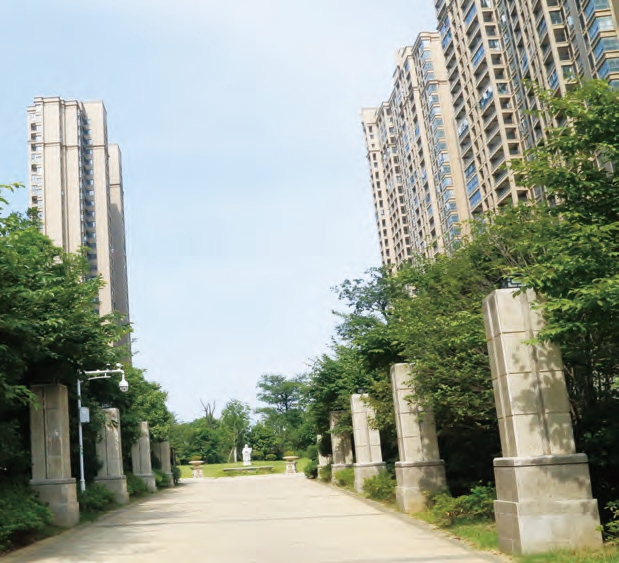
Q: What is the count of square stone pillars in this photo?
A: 9